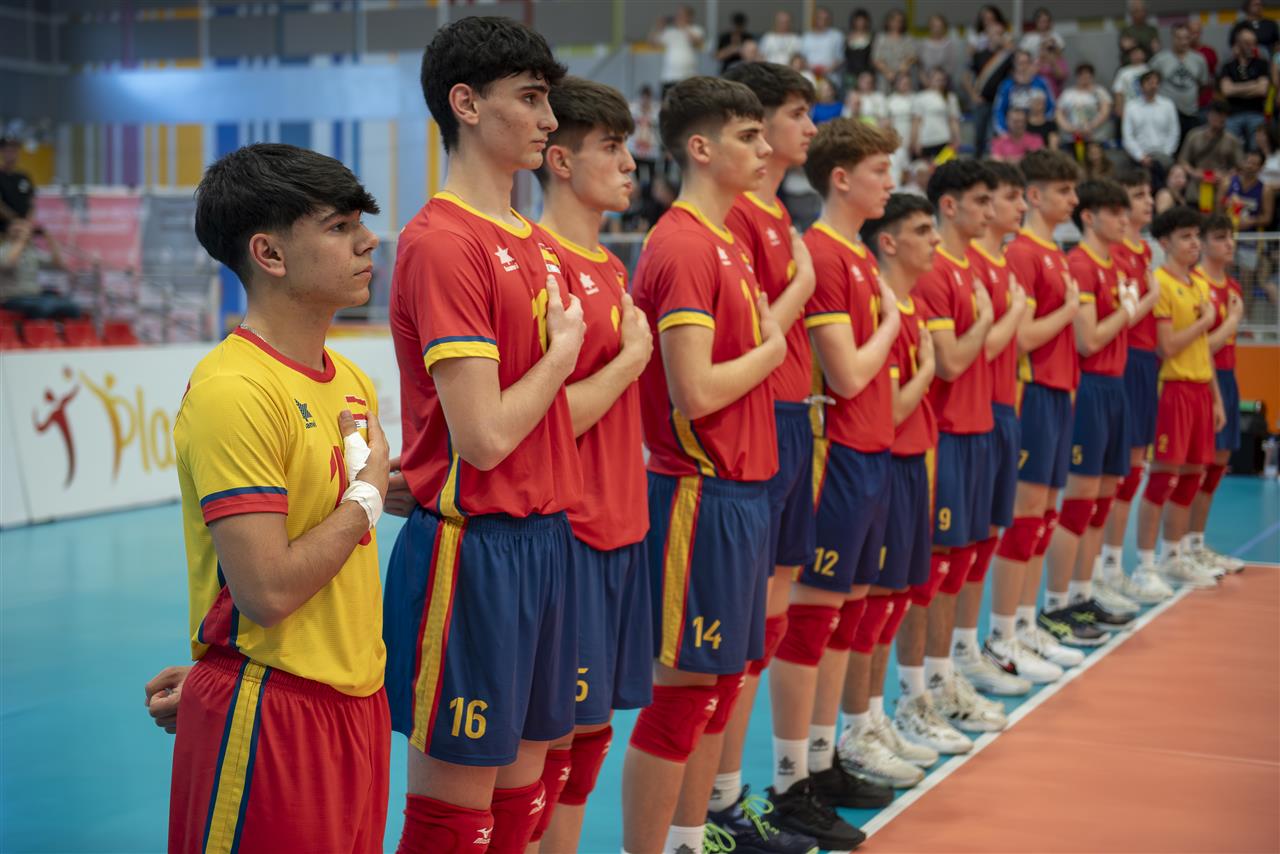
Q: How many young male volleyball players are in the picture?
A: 14